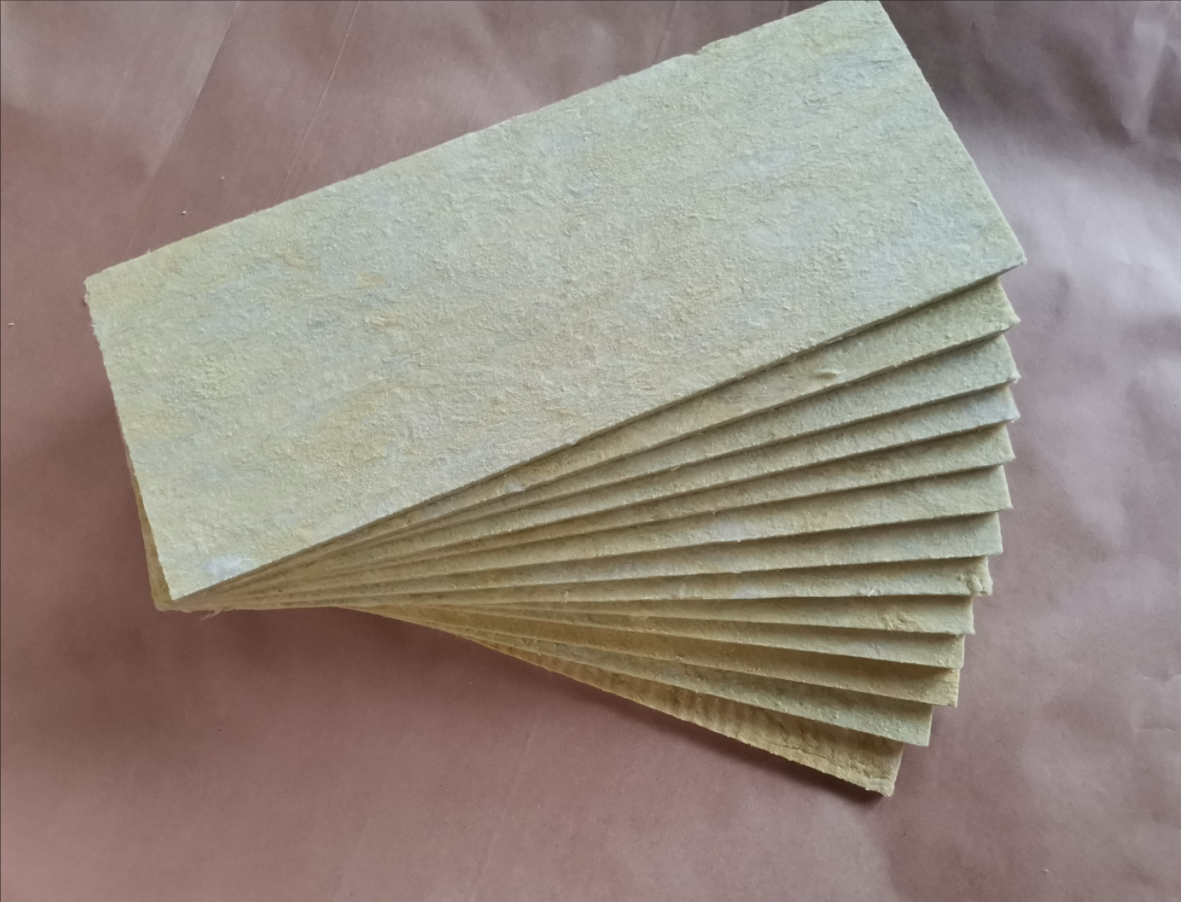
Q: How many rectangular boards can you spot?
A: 13